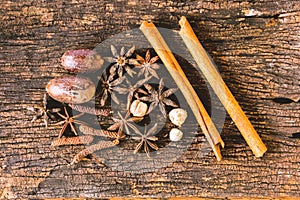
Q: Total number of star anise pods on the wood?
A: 9